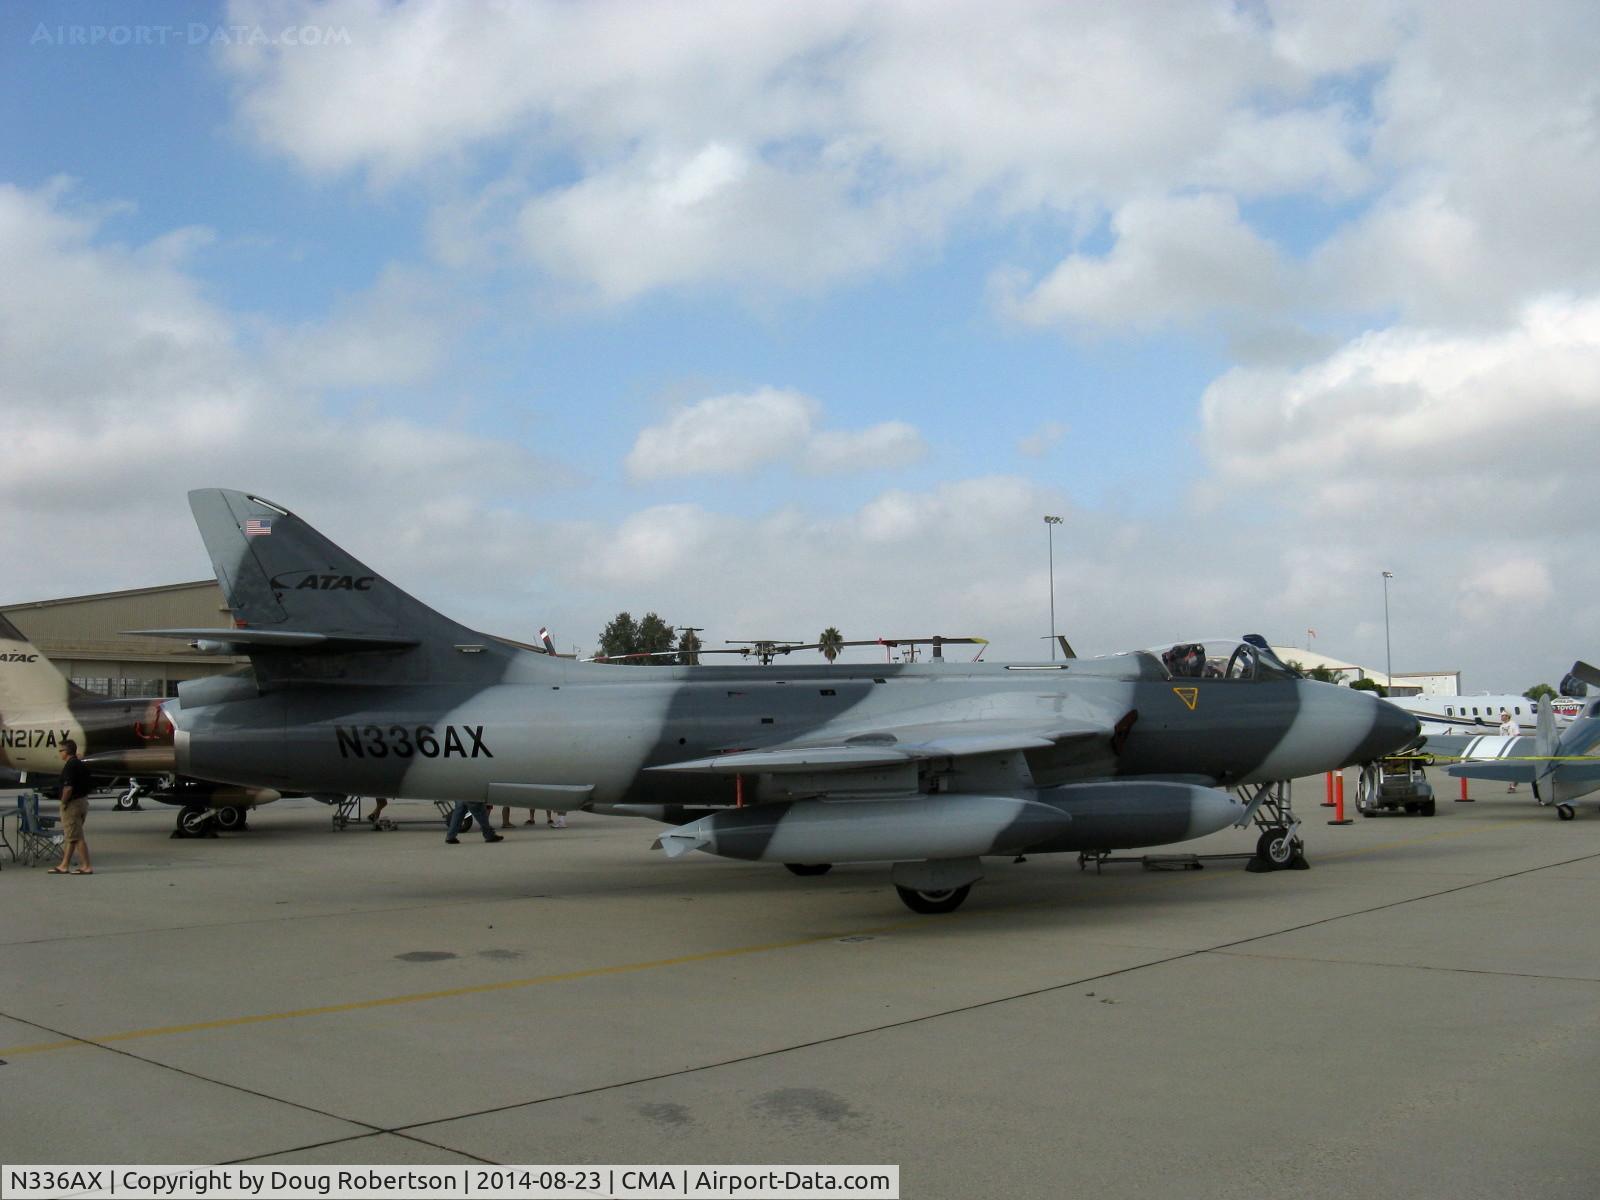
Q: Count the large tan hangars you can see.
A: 1